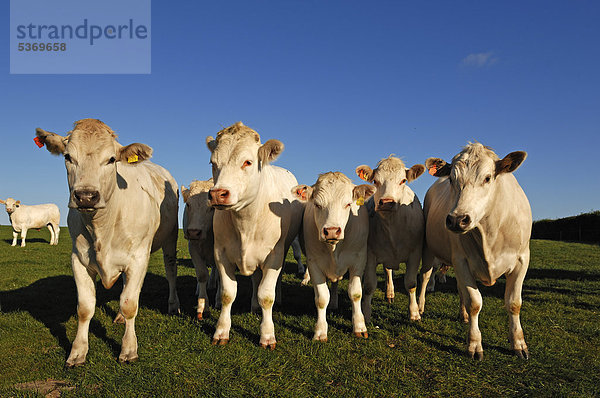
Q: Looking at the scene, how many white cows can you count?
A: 7